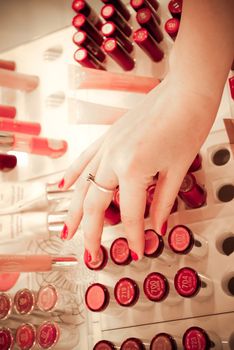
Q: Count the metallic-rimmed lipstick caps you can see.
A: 6